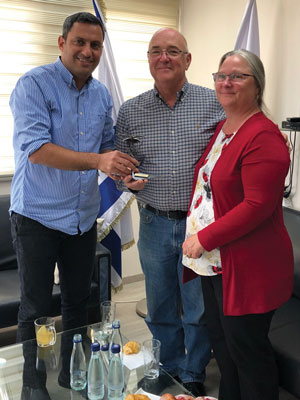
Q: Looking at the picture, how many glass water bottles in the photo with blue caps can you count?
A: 3